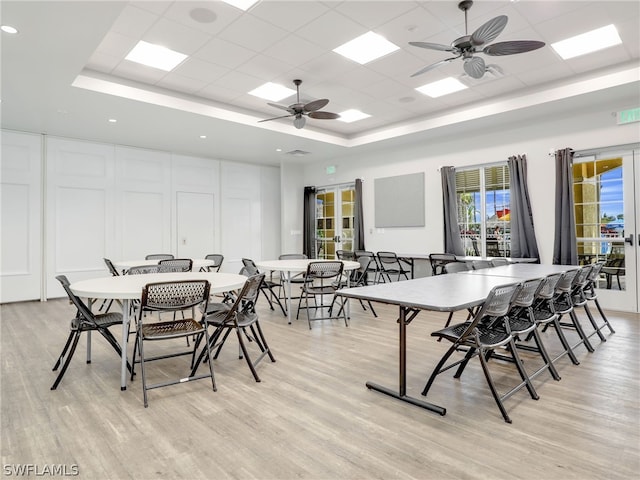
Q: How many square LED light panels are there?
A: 7